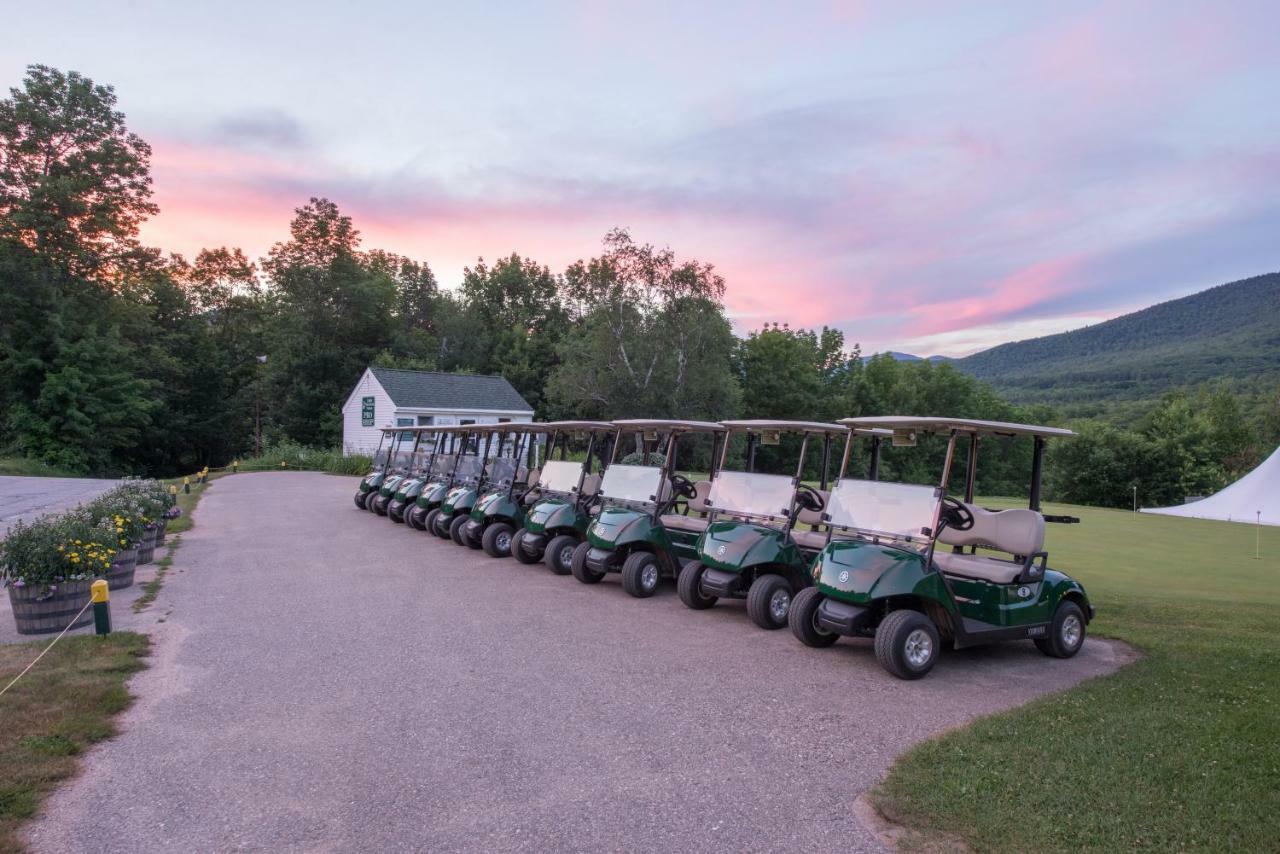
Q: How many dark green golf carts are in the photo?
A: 10